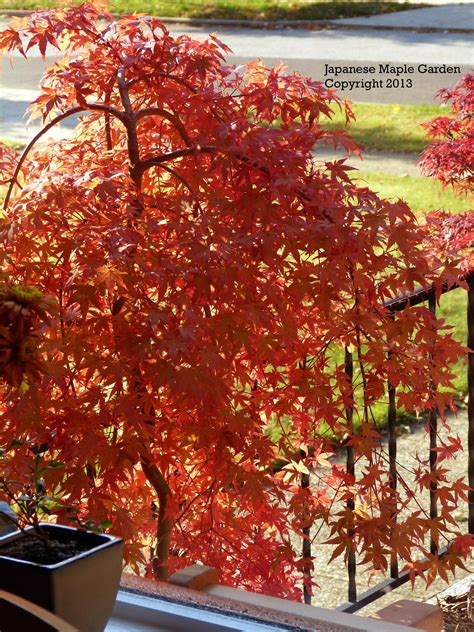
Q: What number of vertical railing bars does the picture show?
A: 5